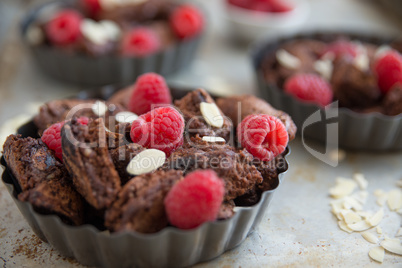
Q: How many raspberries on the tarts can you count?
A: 12